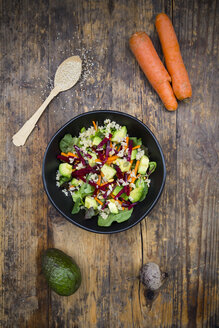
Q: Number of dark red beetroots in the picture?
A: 1